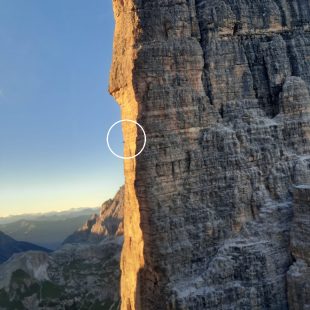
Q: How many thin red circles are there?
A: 0